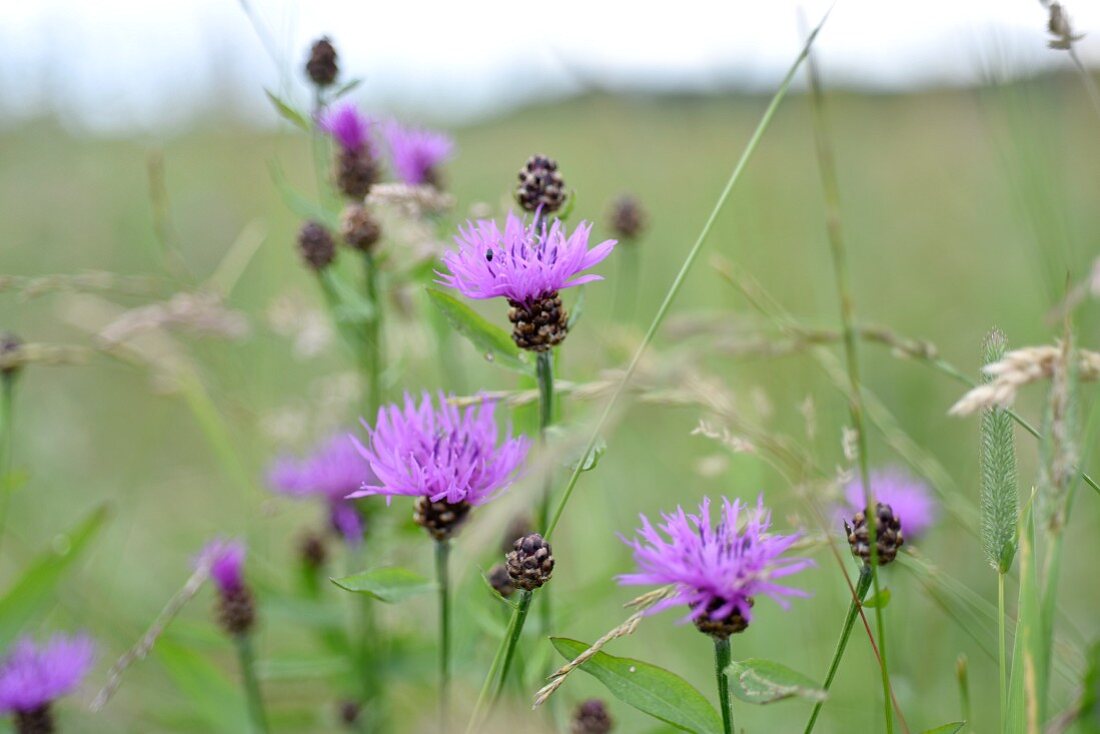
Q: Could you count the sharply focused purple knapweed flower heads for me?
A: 3